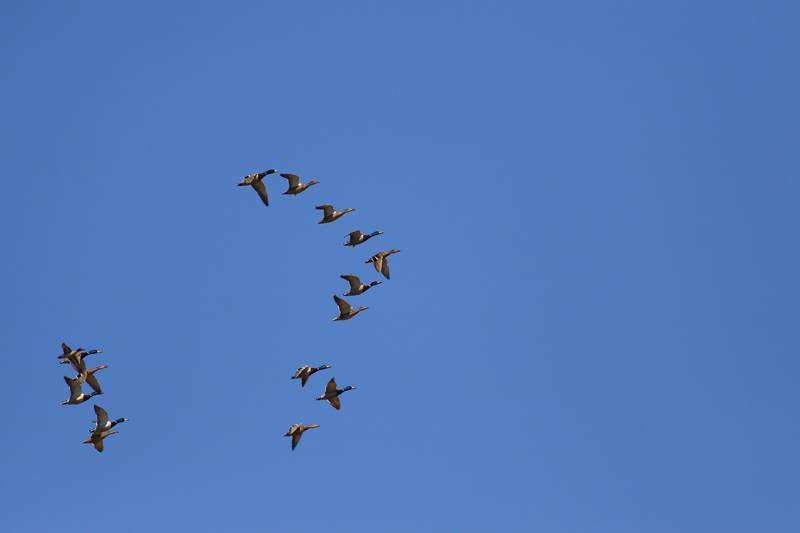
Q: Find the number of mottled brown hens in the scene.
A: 7